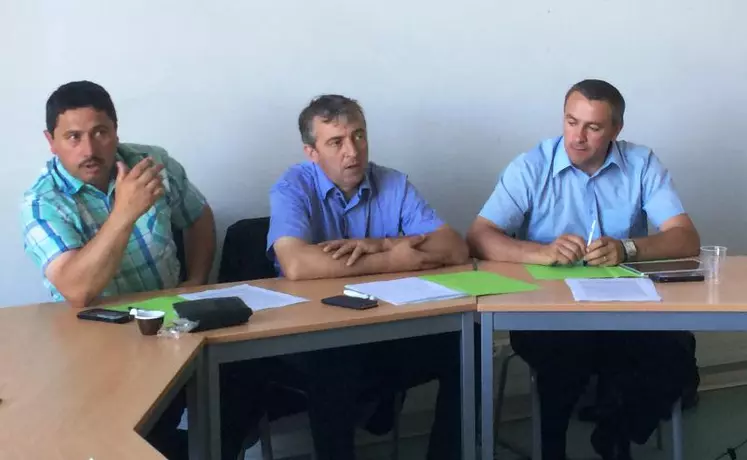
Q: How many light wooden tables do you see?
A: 3